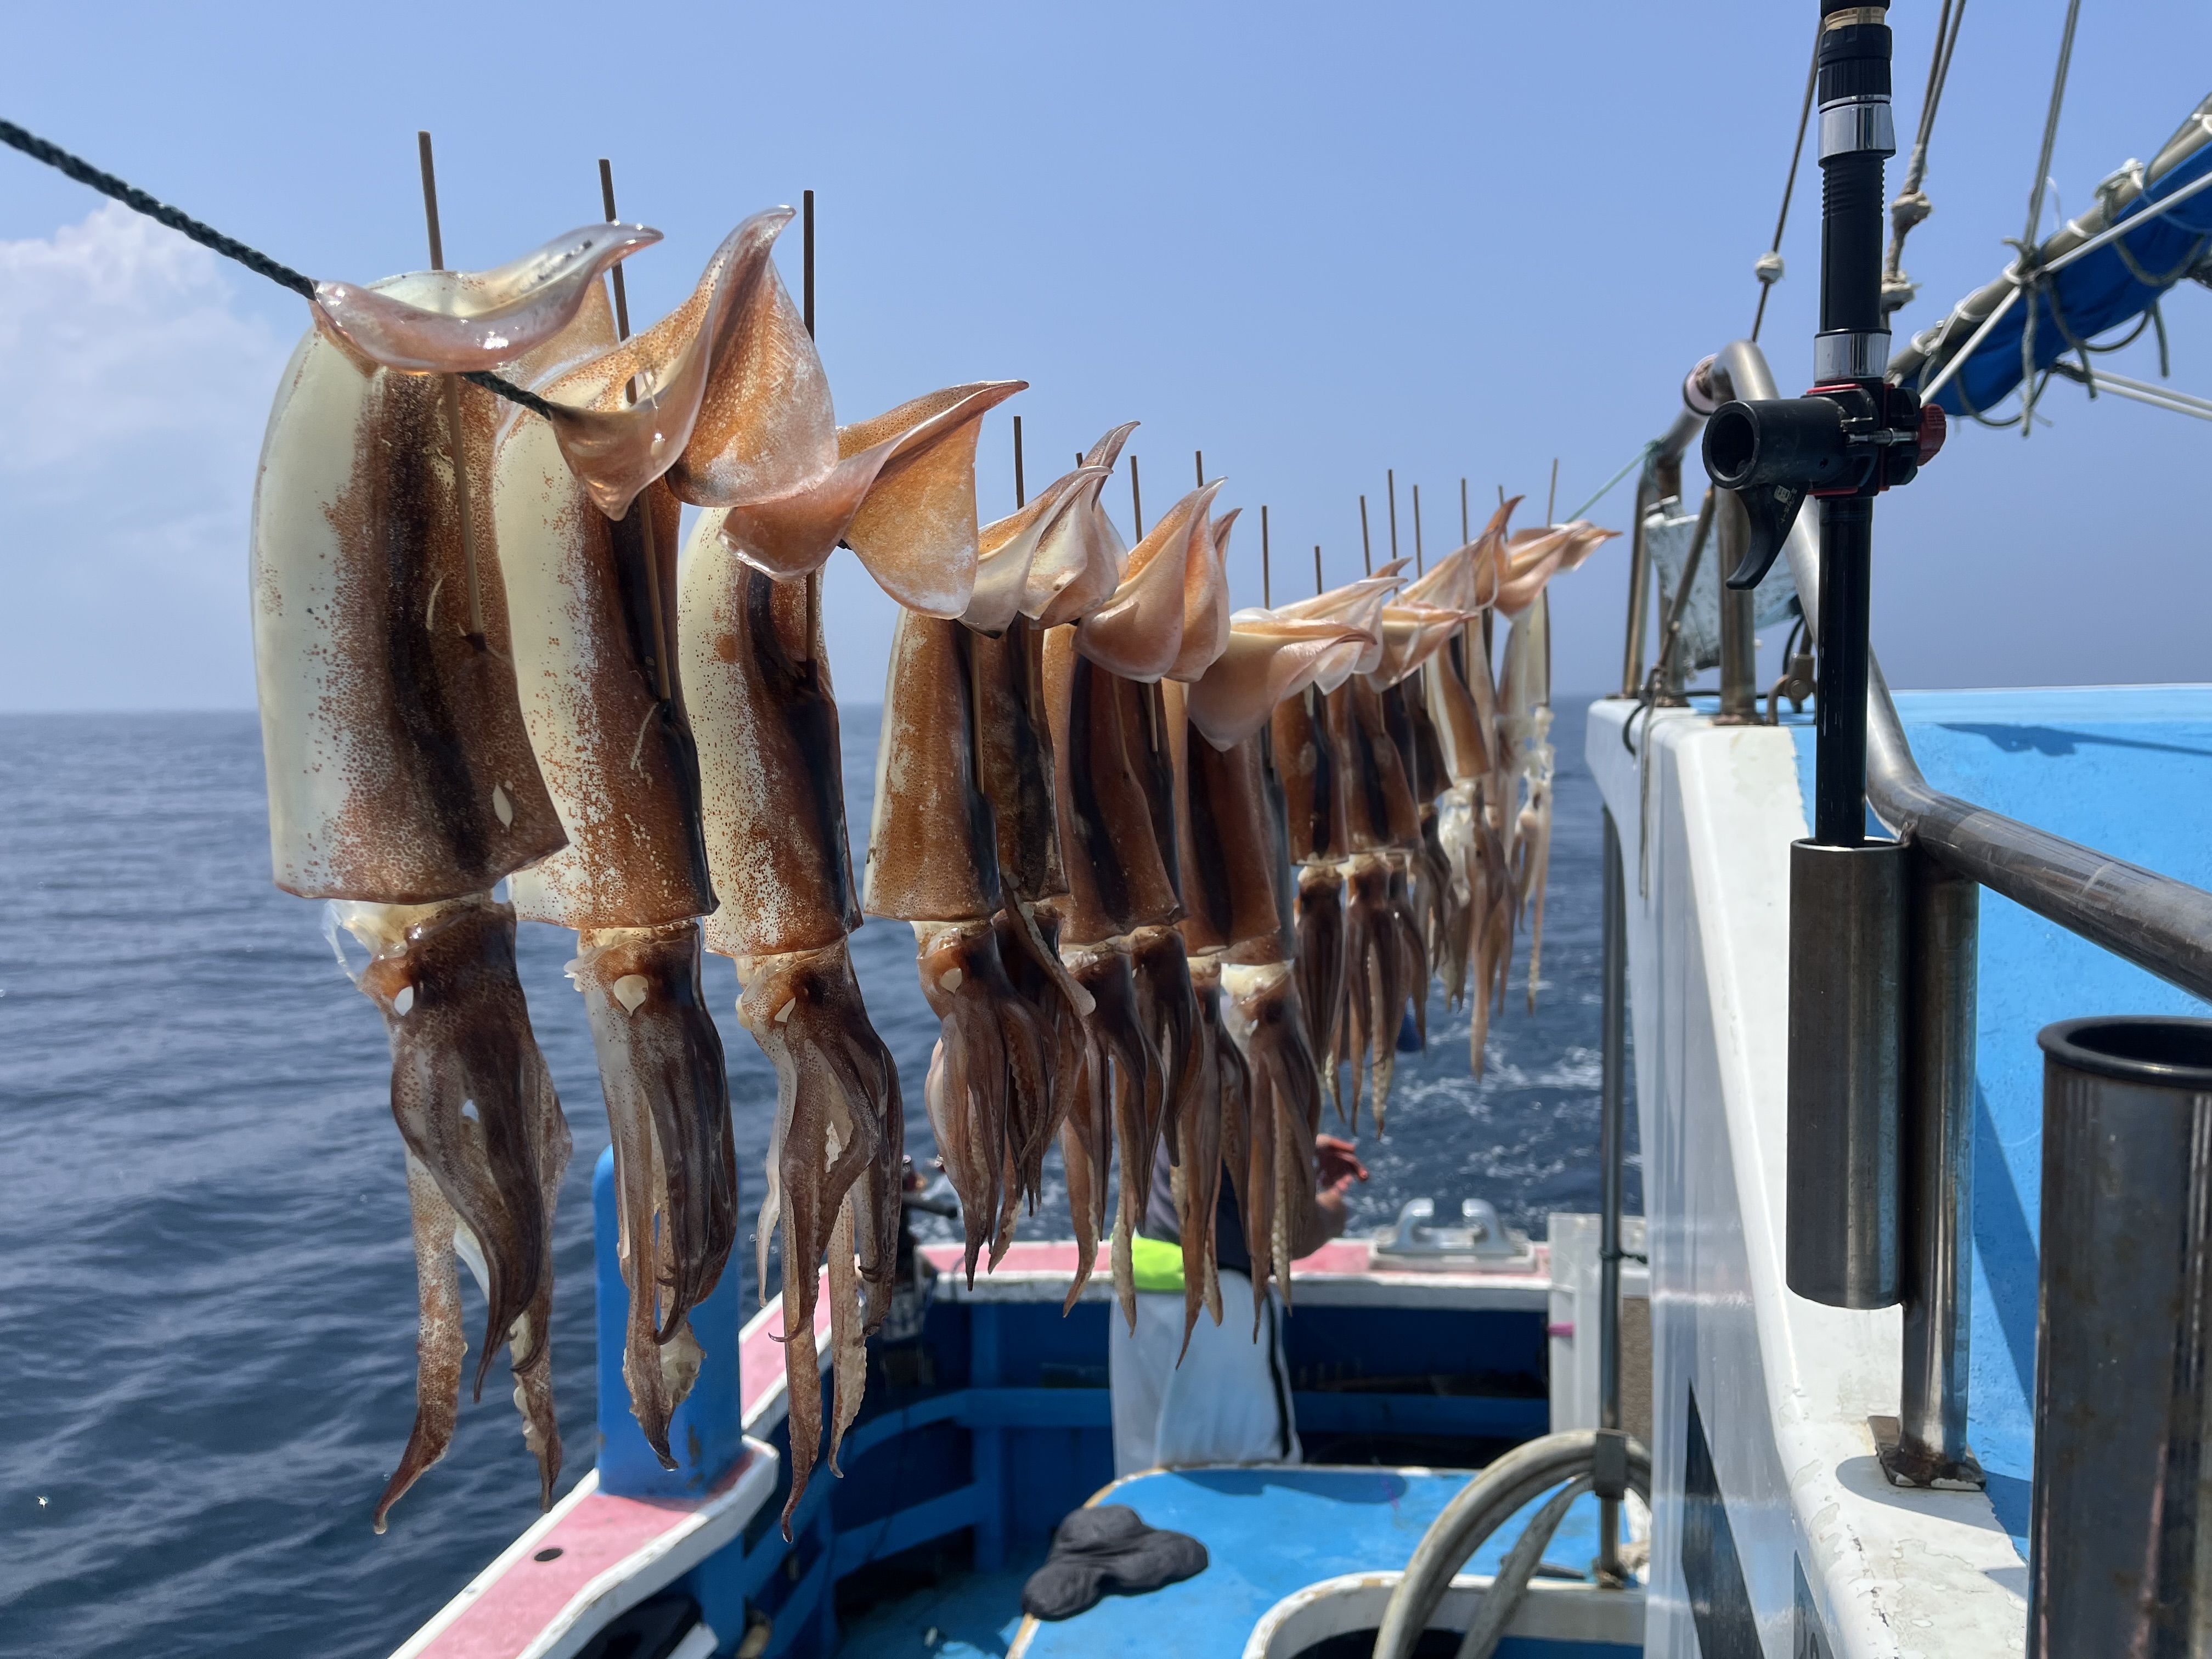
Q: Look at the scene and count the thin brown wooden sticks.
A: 15